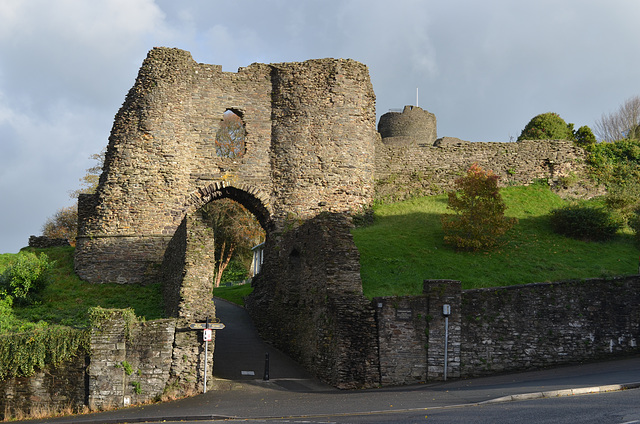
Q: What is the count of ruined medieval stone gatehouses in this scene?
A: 1